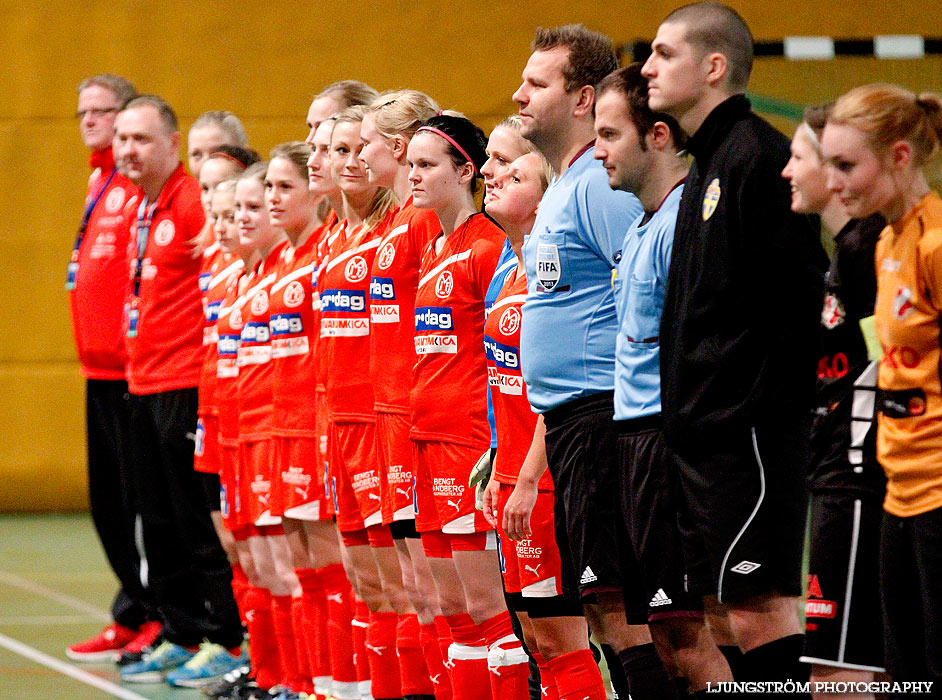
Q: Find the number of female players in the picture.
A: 14